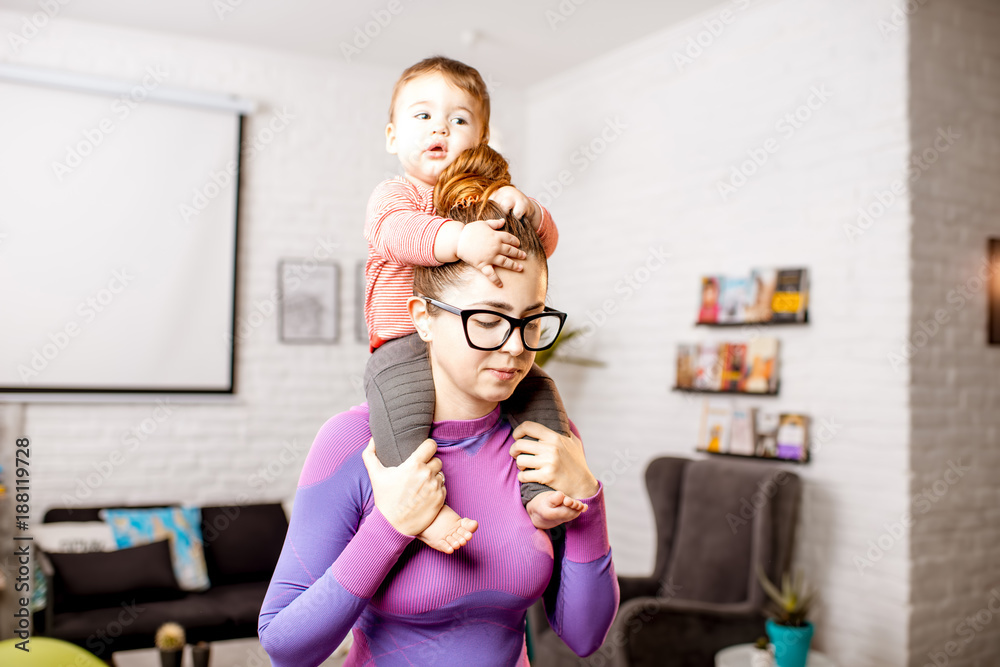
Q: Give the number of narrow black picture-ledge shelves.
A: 3